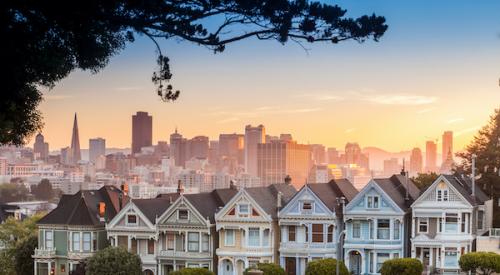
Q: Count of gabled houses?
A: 6